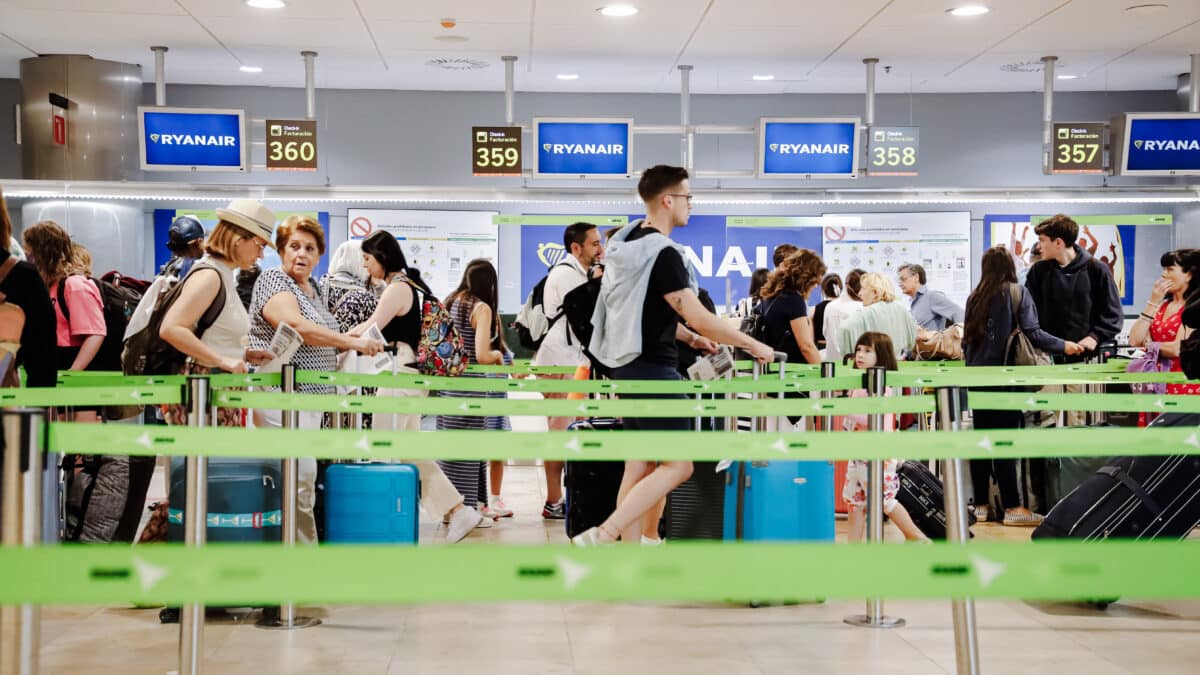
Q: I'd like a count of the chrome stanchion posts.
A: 6